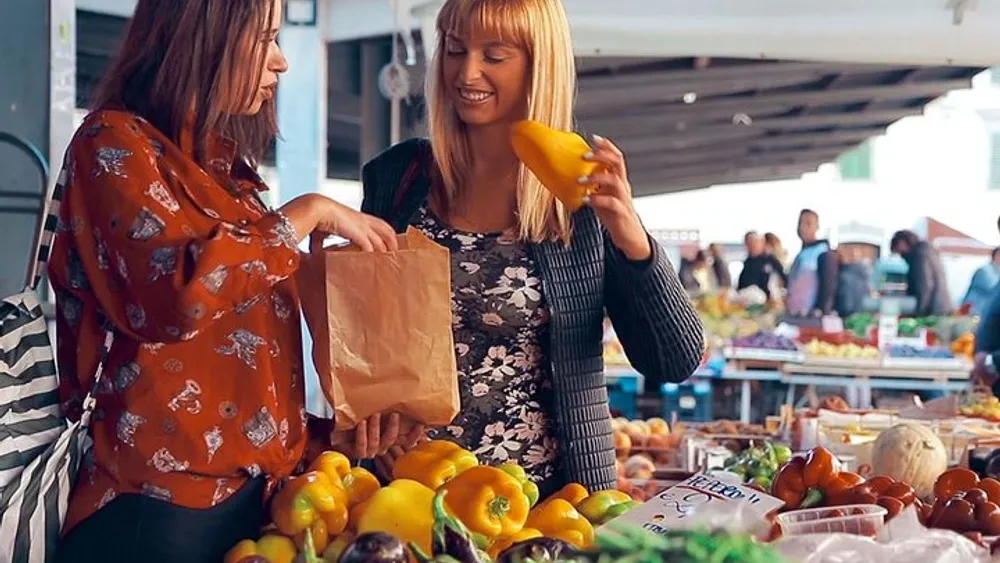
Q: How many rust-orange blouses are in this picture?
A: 1